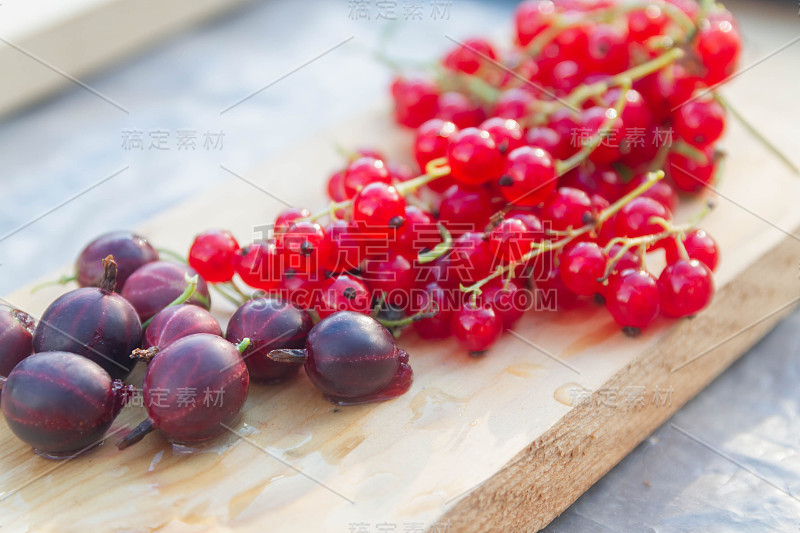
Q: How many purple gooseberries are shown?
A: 9